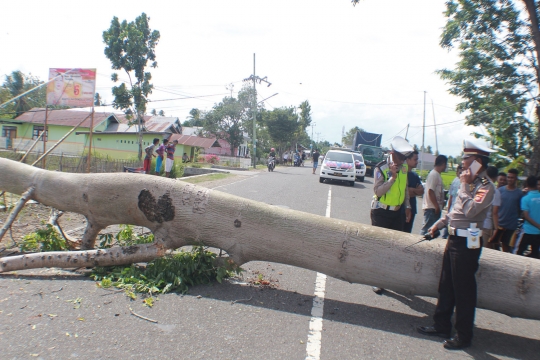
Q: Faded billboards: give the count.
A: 1